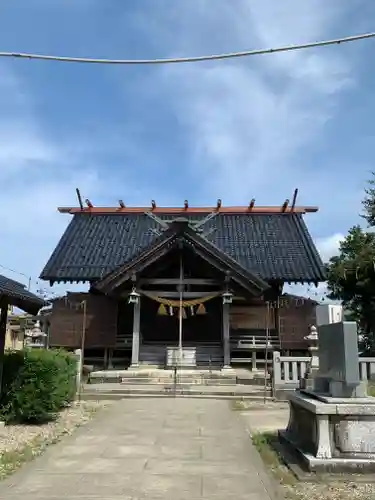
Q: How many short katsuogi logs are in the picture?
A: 7